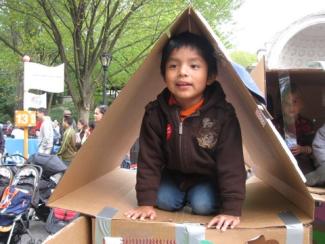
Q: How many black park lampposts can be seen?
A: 1